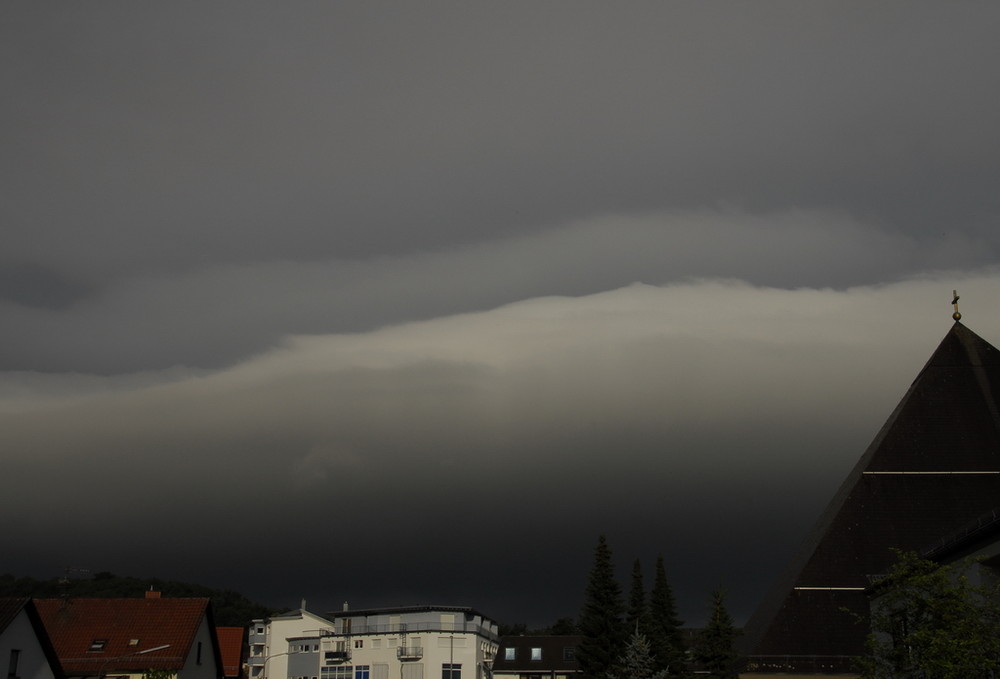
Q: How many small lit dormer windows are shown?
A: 2